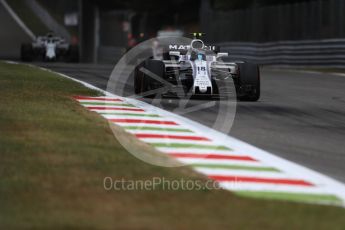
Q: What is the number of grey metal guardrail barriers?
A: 1